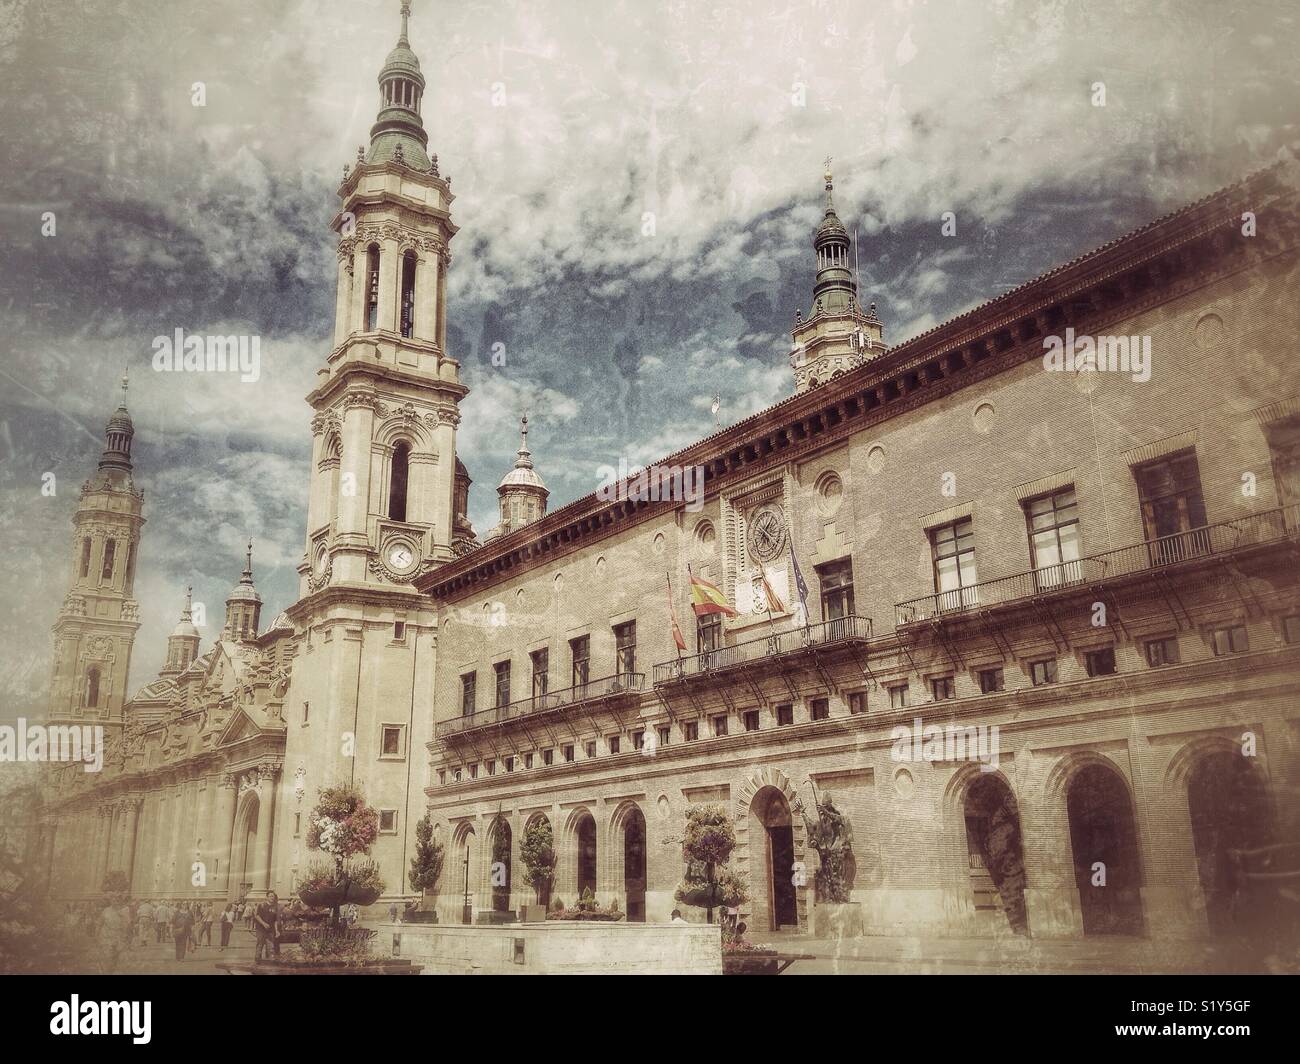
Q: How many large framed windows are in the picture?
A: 11